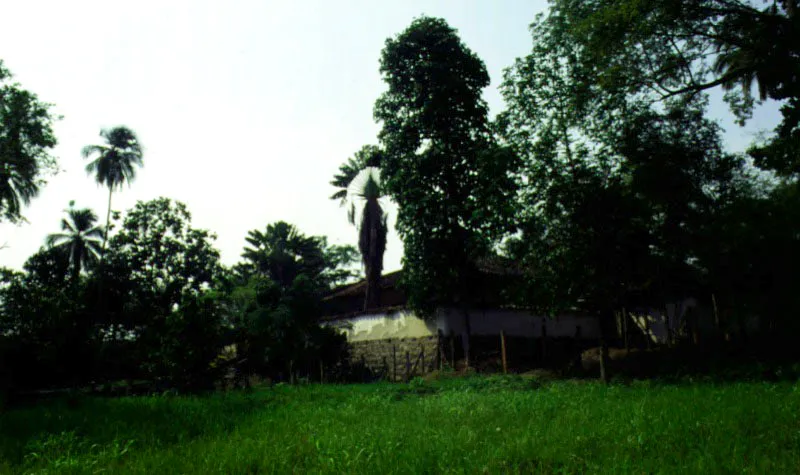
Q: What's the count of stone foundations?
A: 1